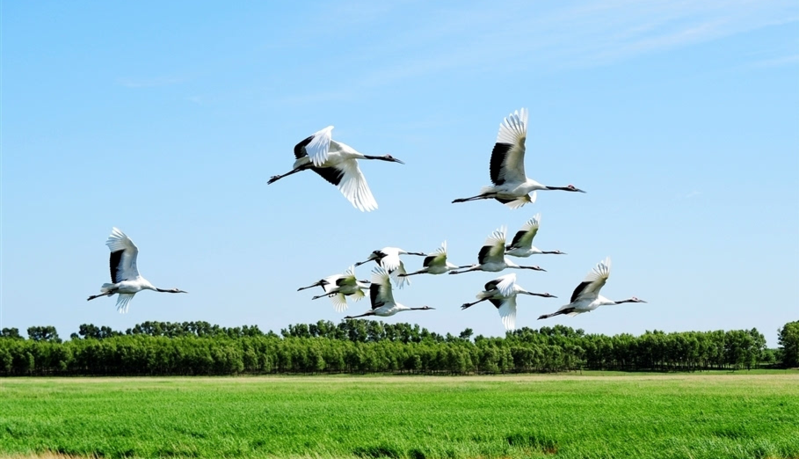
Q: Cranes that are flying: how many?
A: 12